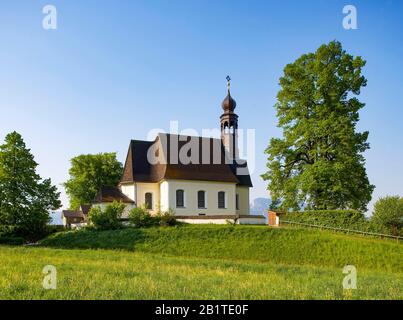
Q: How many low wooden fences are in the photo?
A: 1